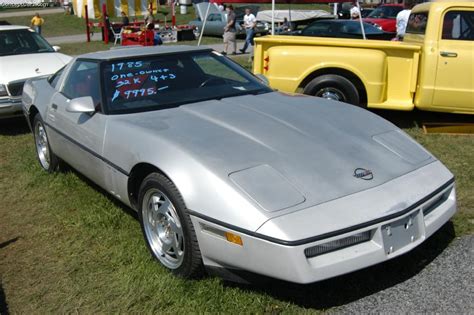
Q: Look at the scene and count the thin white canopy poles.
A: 3